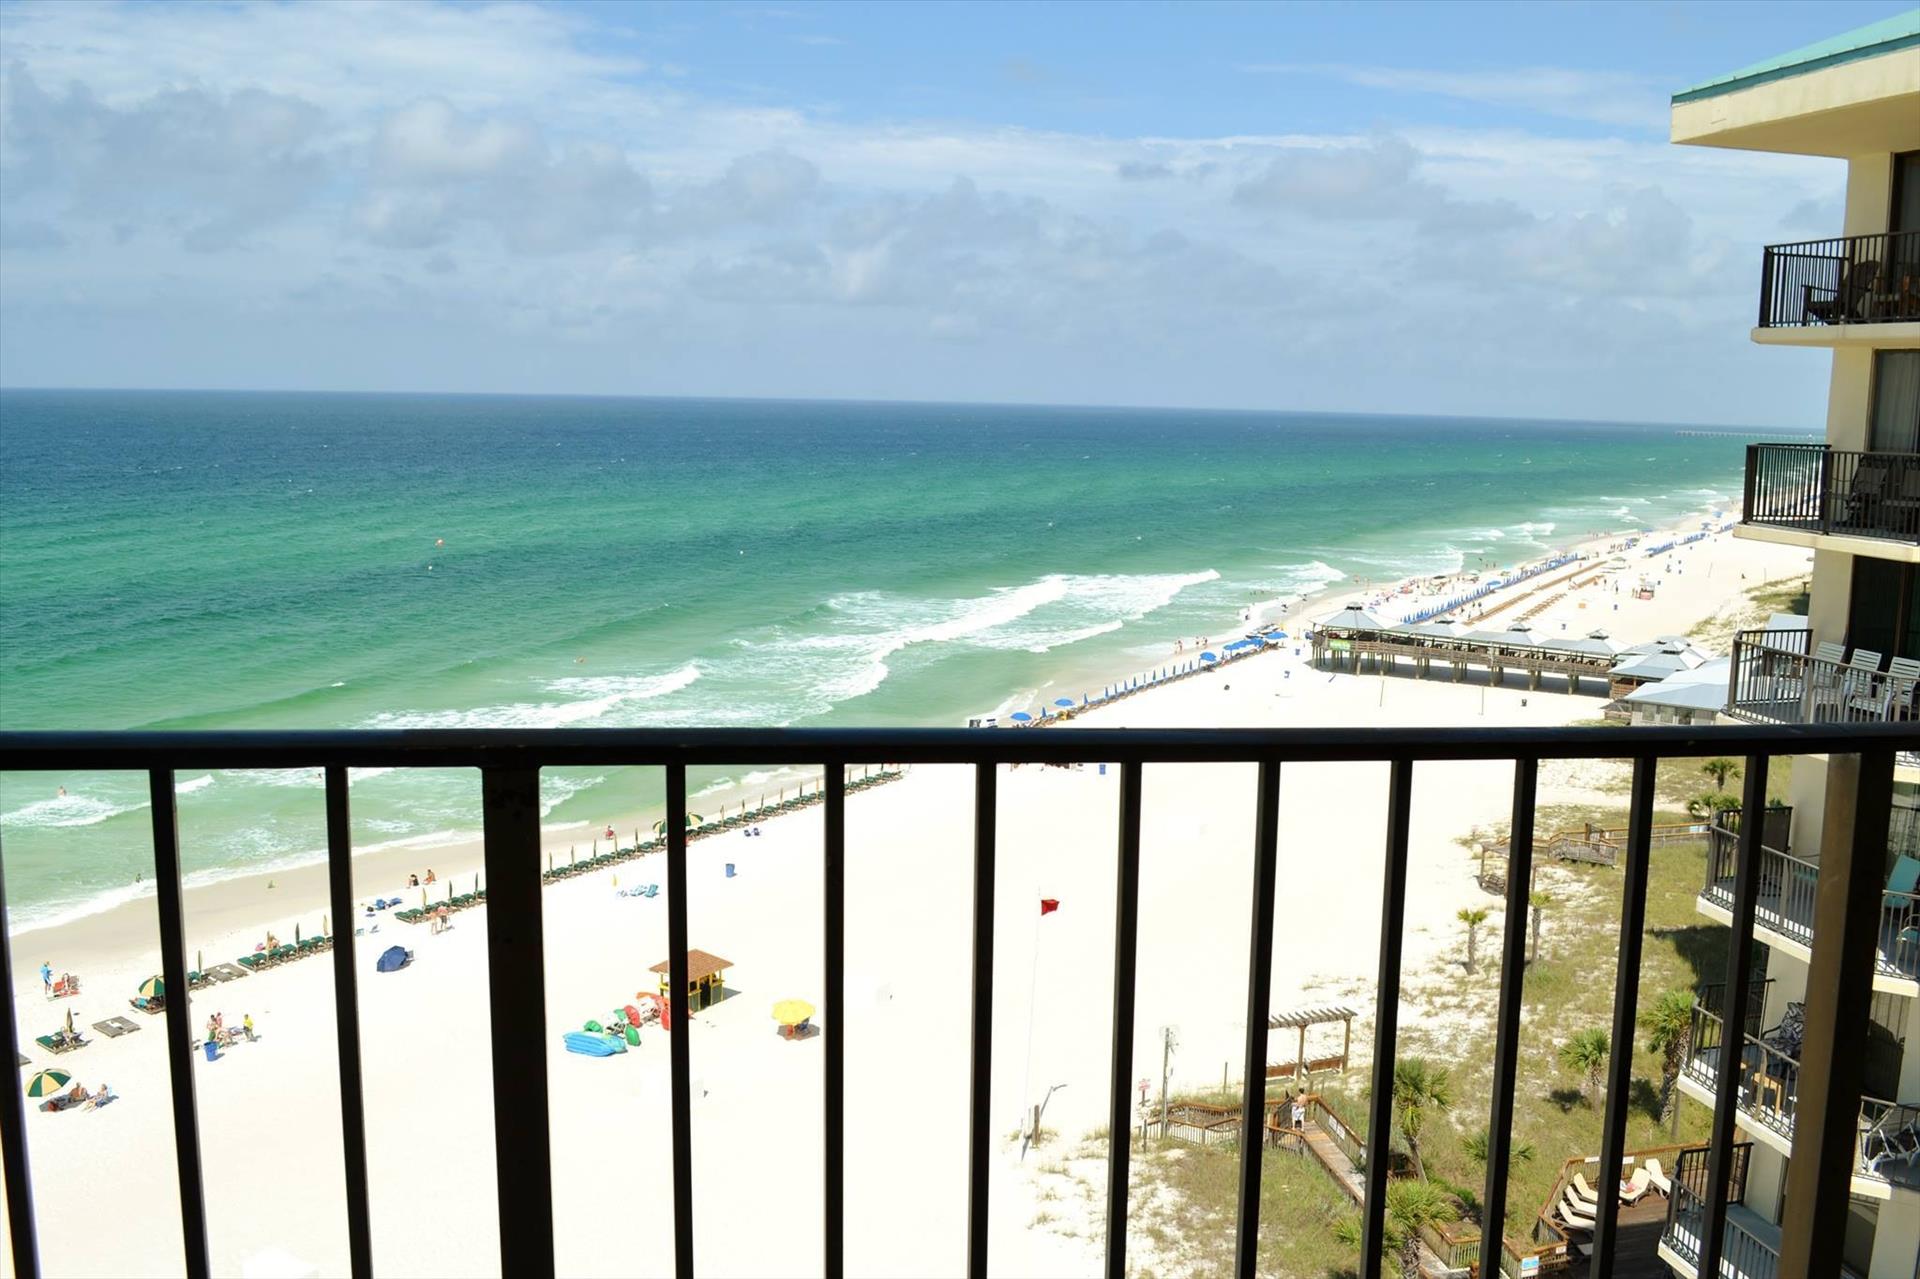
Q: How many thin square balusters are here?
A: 12